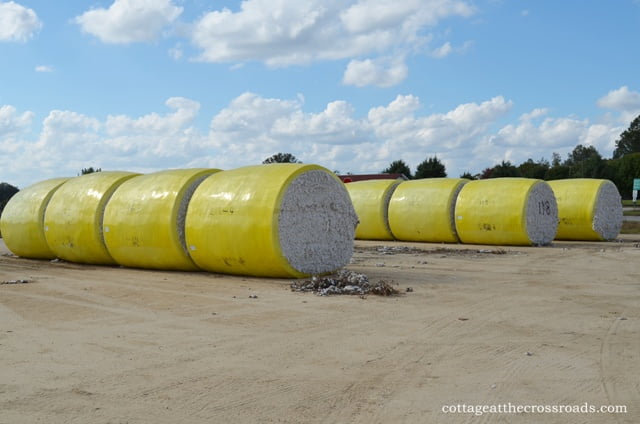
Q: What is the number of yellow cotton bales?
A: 8